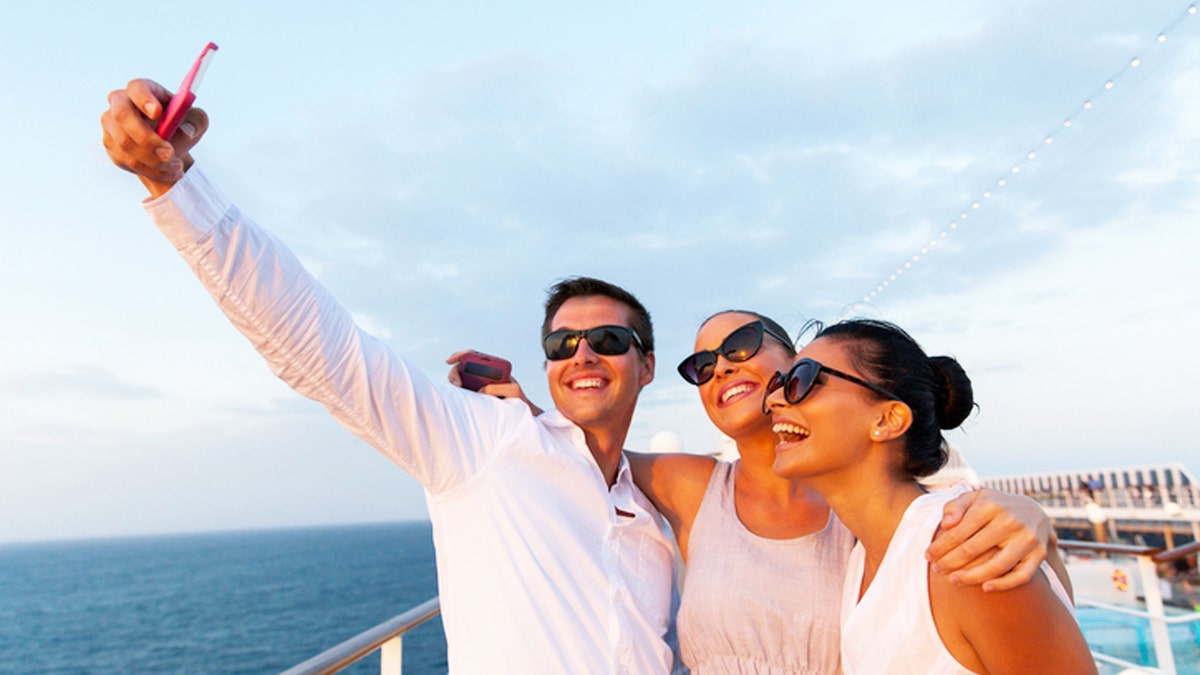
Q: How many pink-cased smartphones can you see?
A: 1